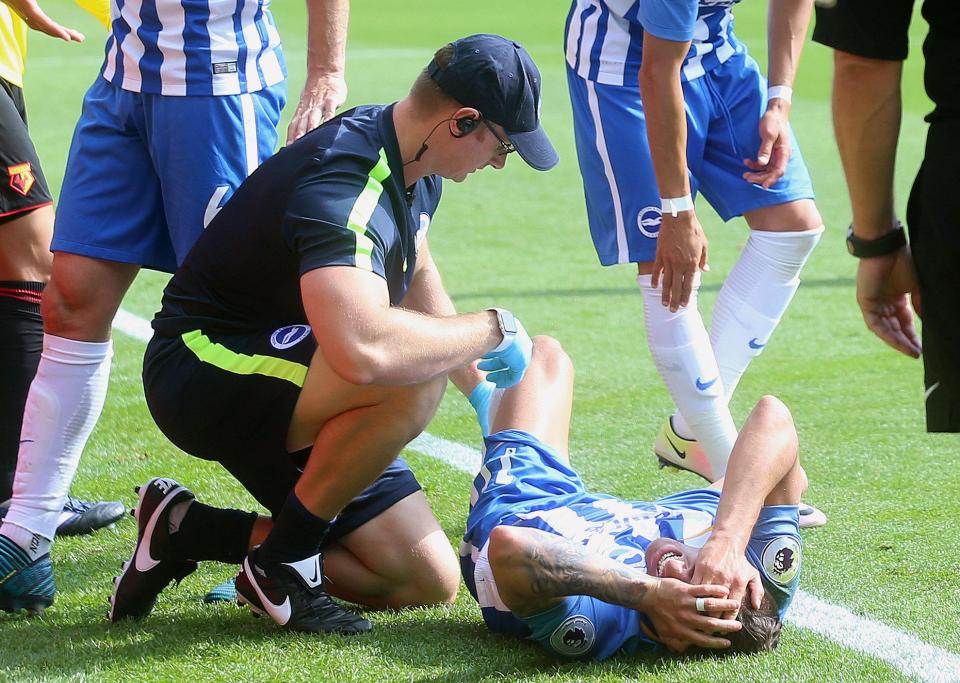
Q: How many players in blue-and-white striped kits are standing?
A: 2